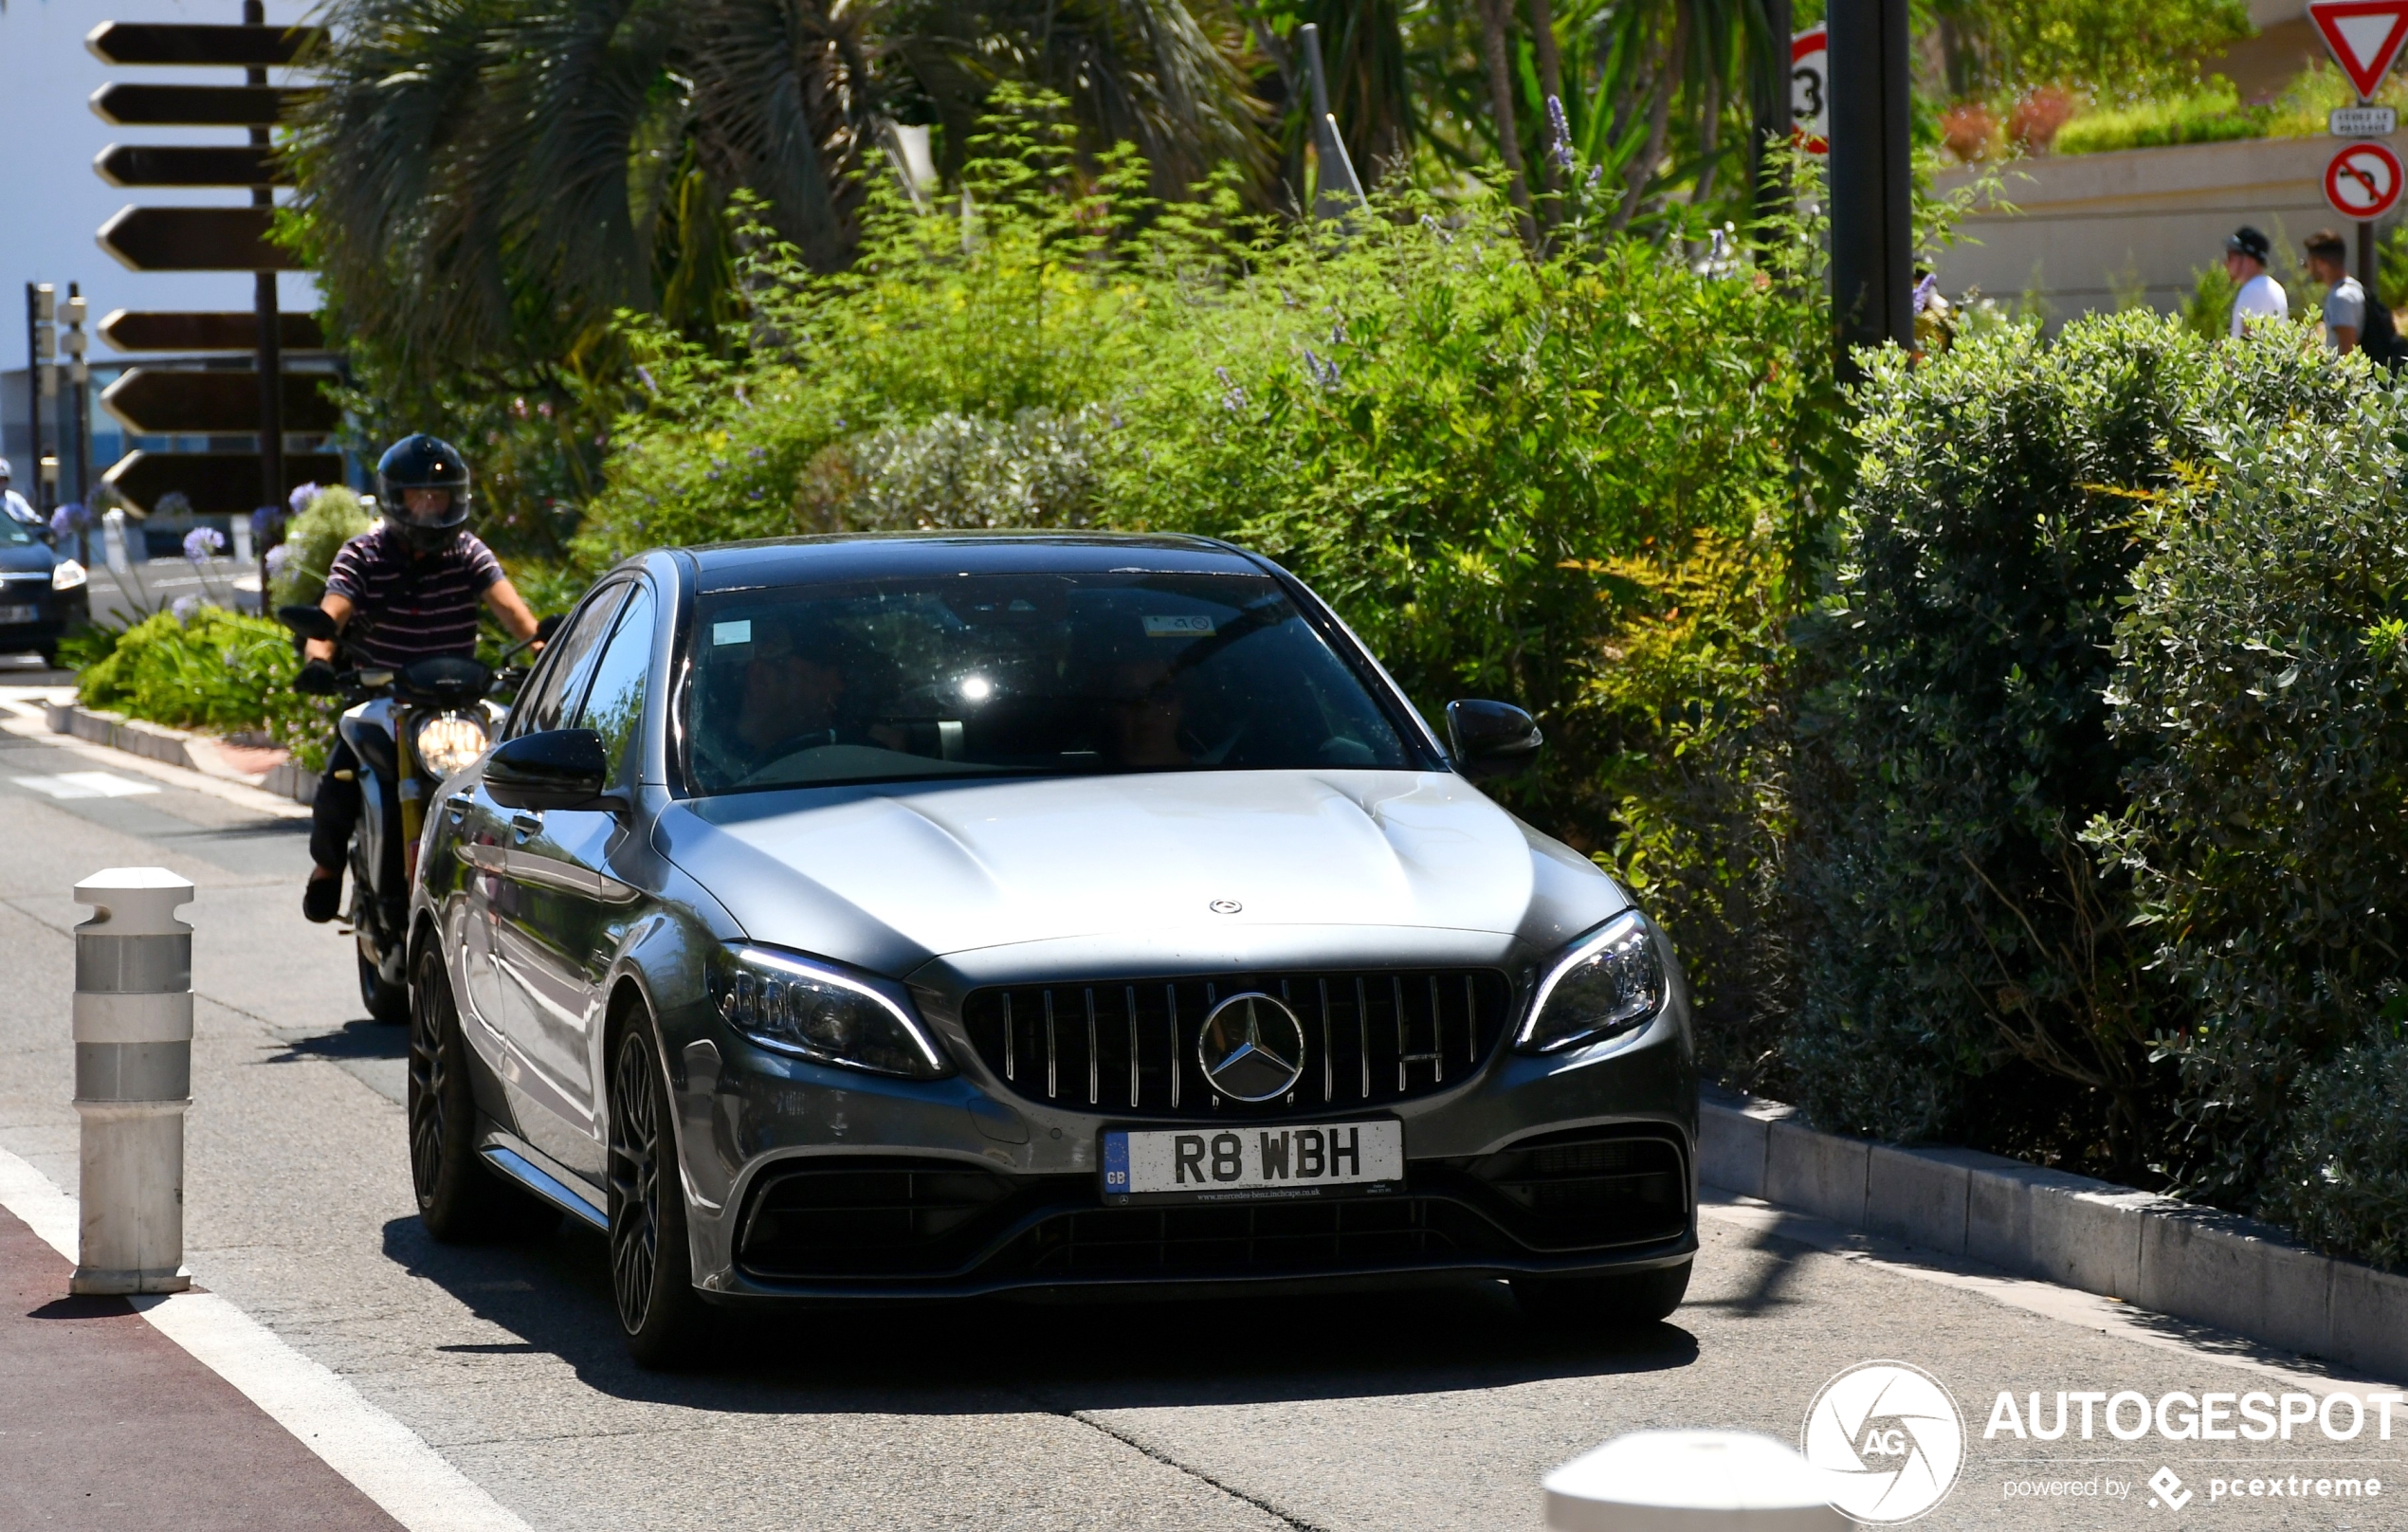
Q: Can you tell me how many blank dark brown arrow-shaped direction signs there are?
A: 7